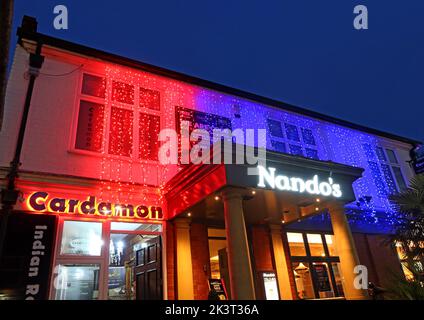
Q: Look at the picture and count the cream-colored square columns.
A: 2